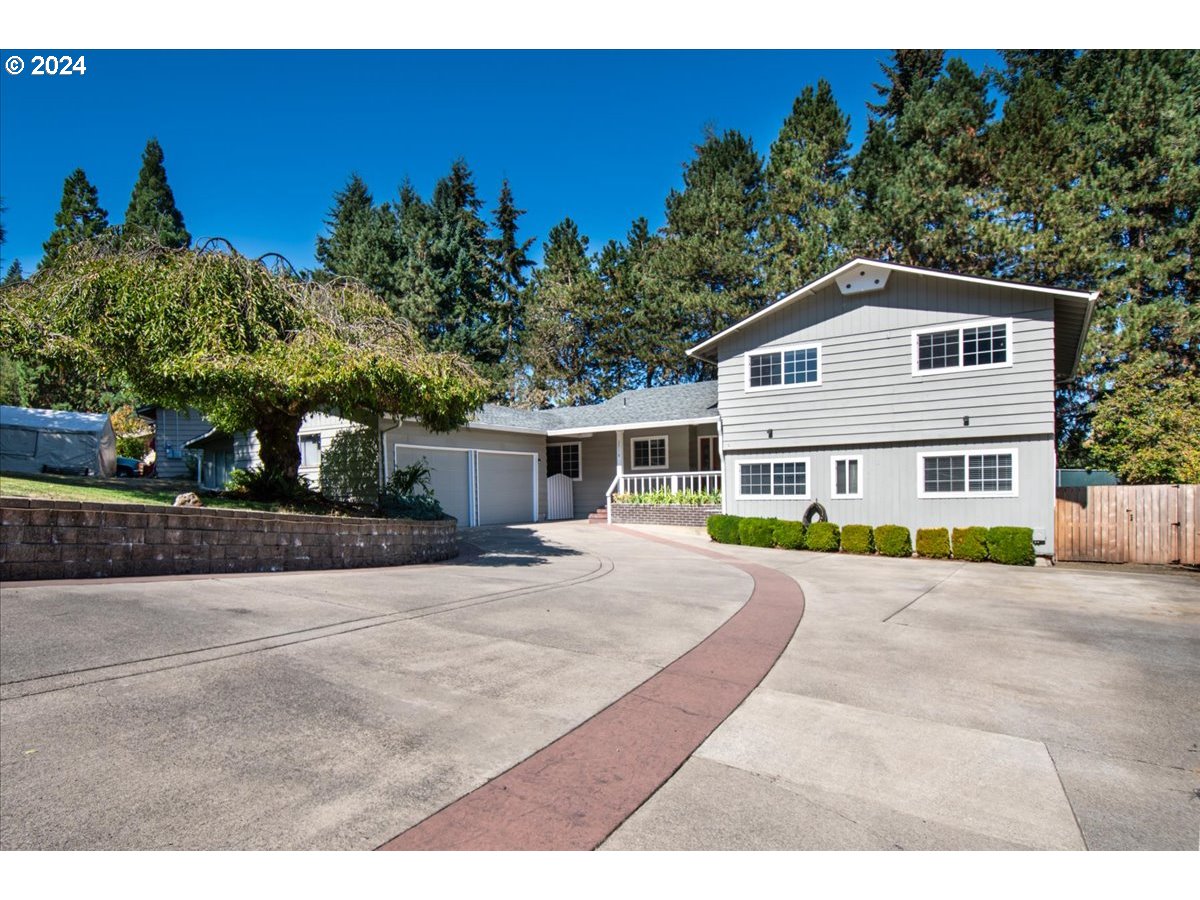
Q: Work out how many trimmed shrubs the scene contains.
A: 9